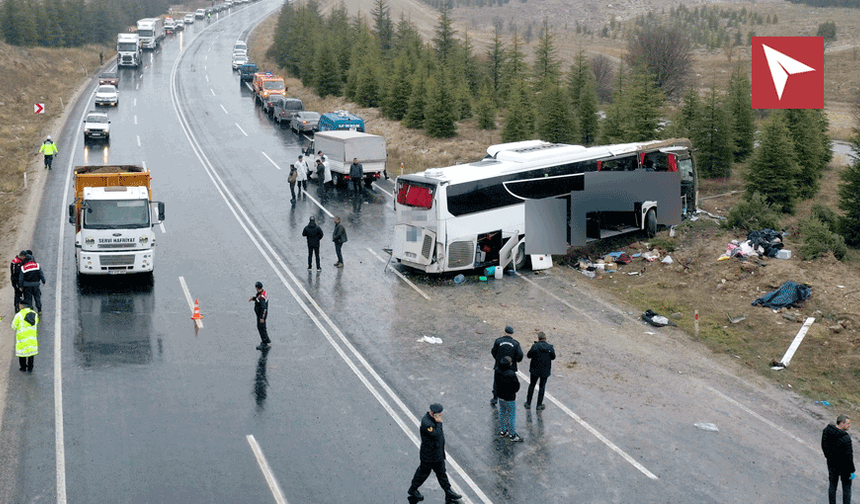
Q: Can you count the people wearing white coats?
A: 3